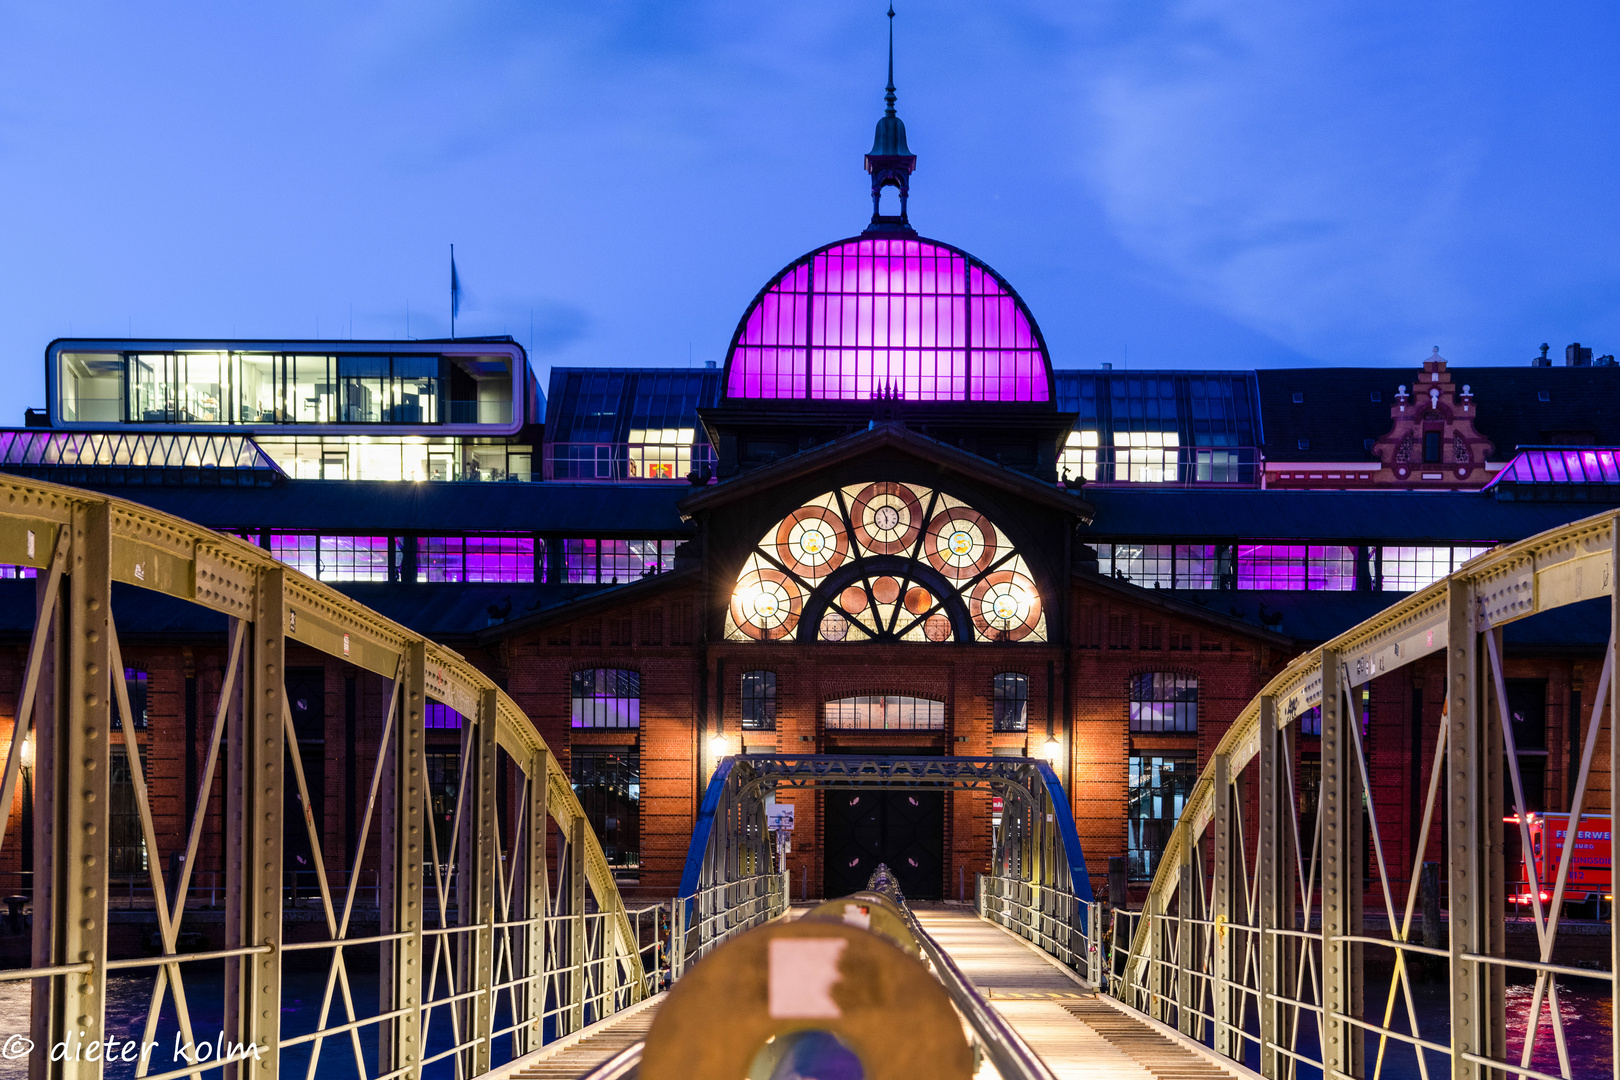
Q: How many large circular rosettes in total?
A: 5